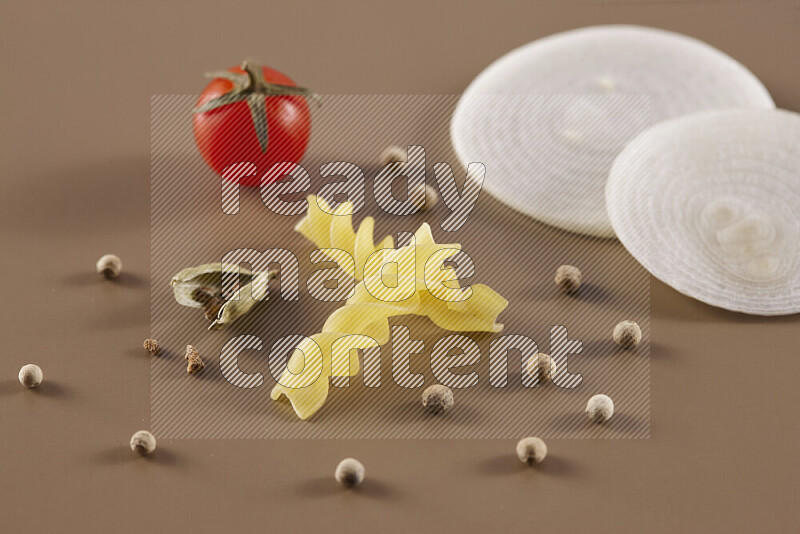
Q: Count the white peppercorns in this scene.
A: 12